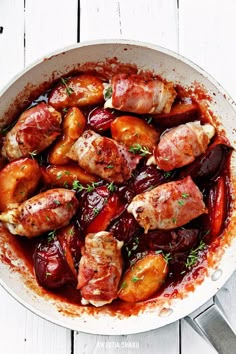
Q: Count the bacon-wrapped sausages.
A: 7